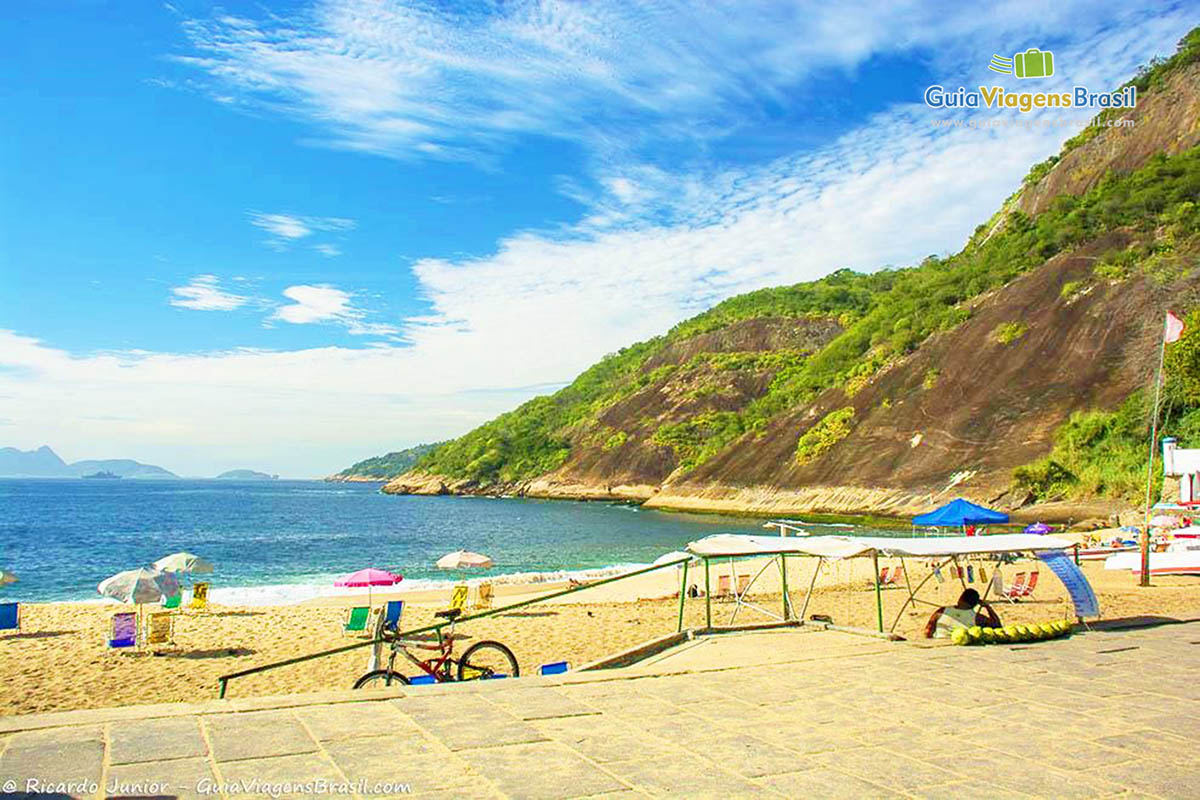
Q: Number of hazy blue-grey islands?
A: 3